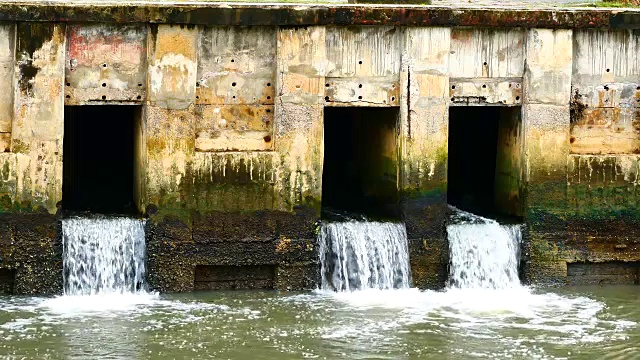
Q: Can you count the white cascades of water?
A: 3